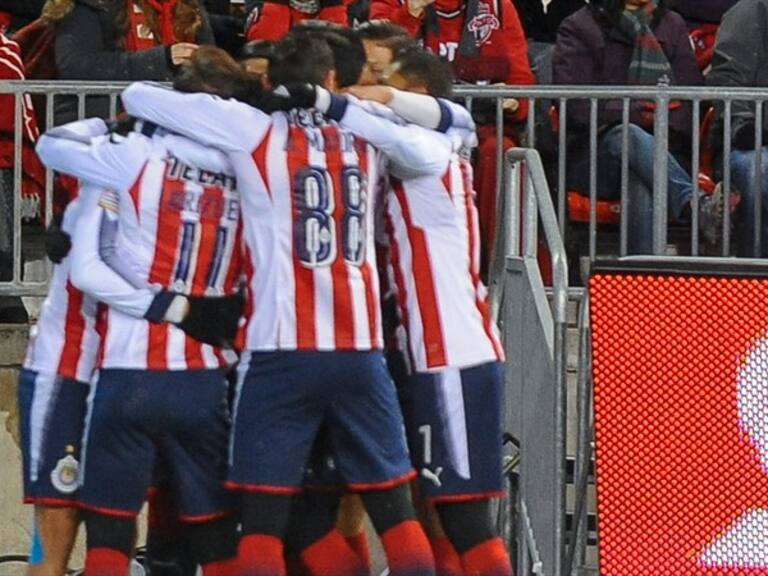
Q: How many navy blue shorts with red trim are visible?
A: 4